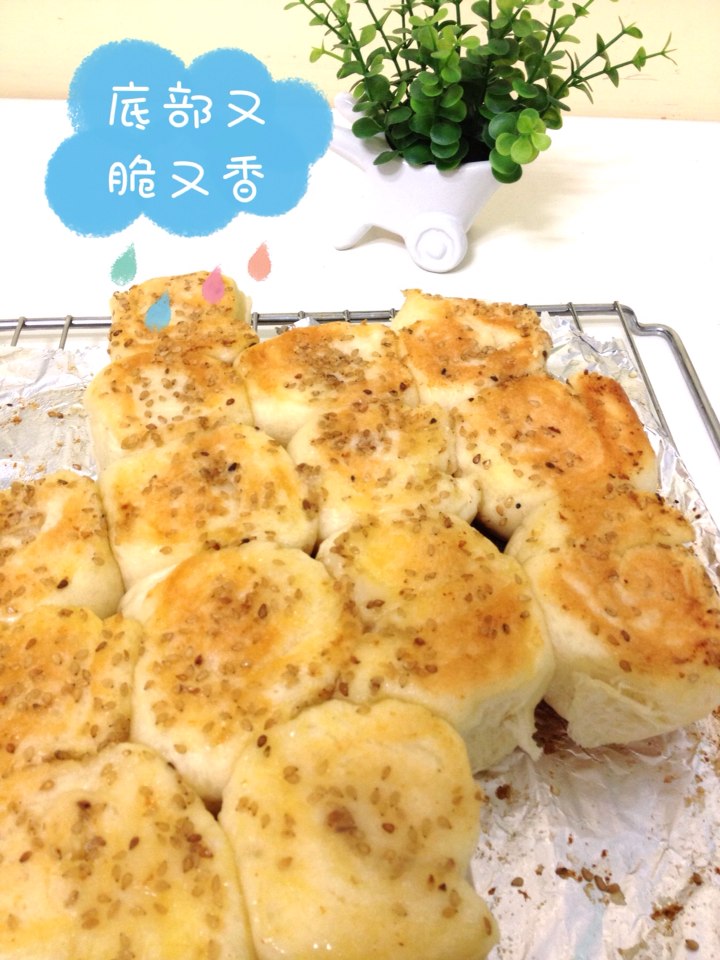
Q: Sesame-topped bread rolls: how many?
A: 14